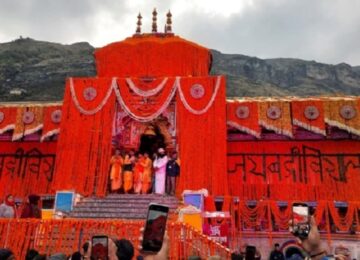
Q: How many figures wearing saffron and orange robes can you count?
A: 4